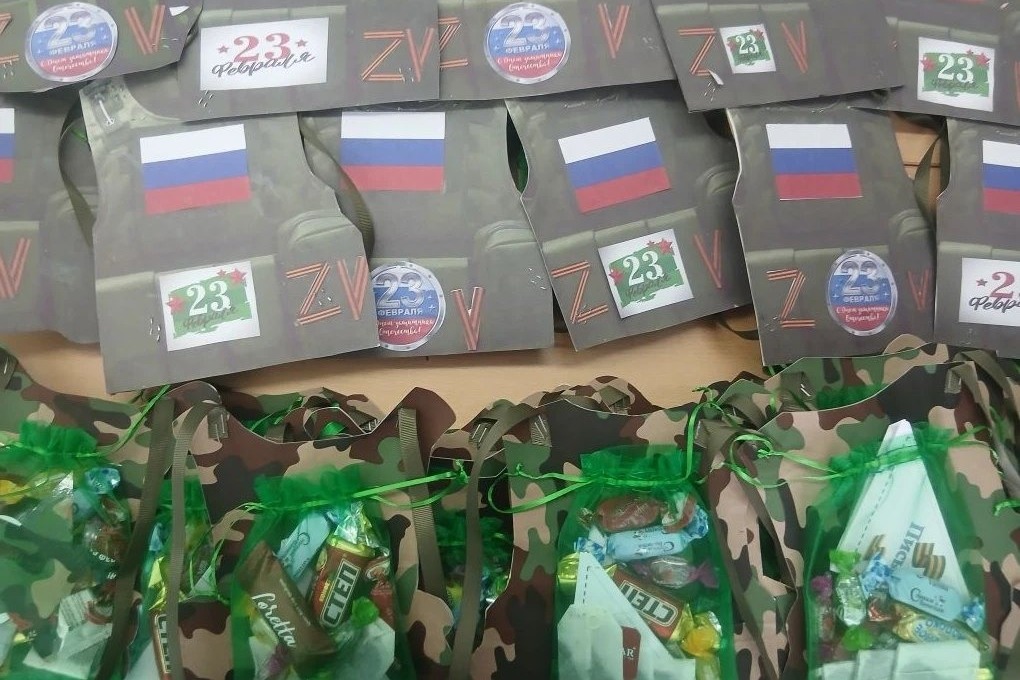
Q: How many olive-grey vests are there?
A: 11